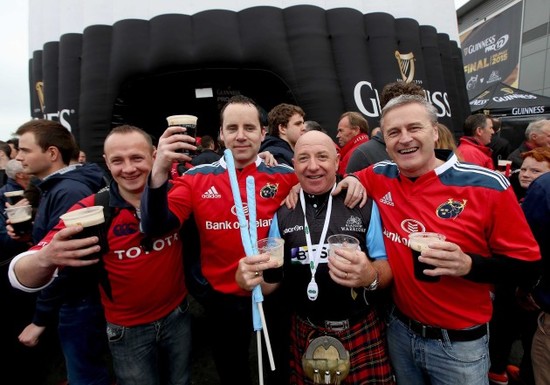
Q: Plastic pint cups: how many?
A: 8